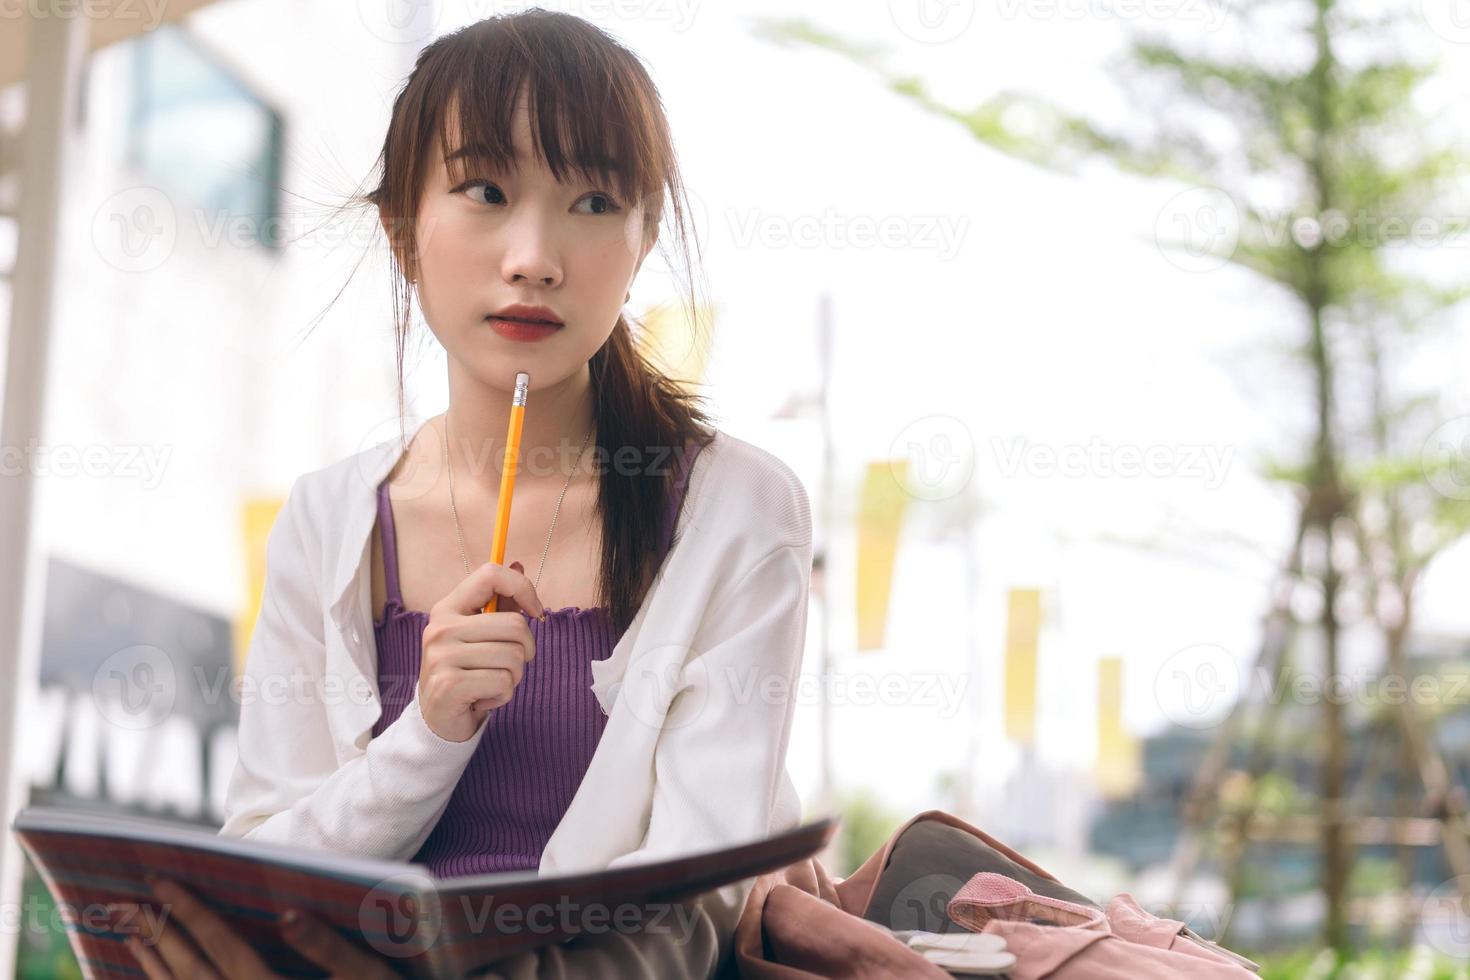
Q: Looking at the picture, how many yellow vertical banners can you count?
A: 5